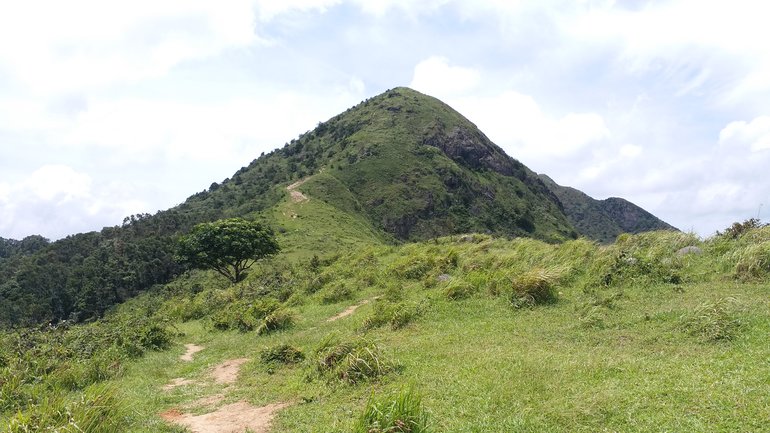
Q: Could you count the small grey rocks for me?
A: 2